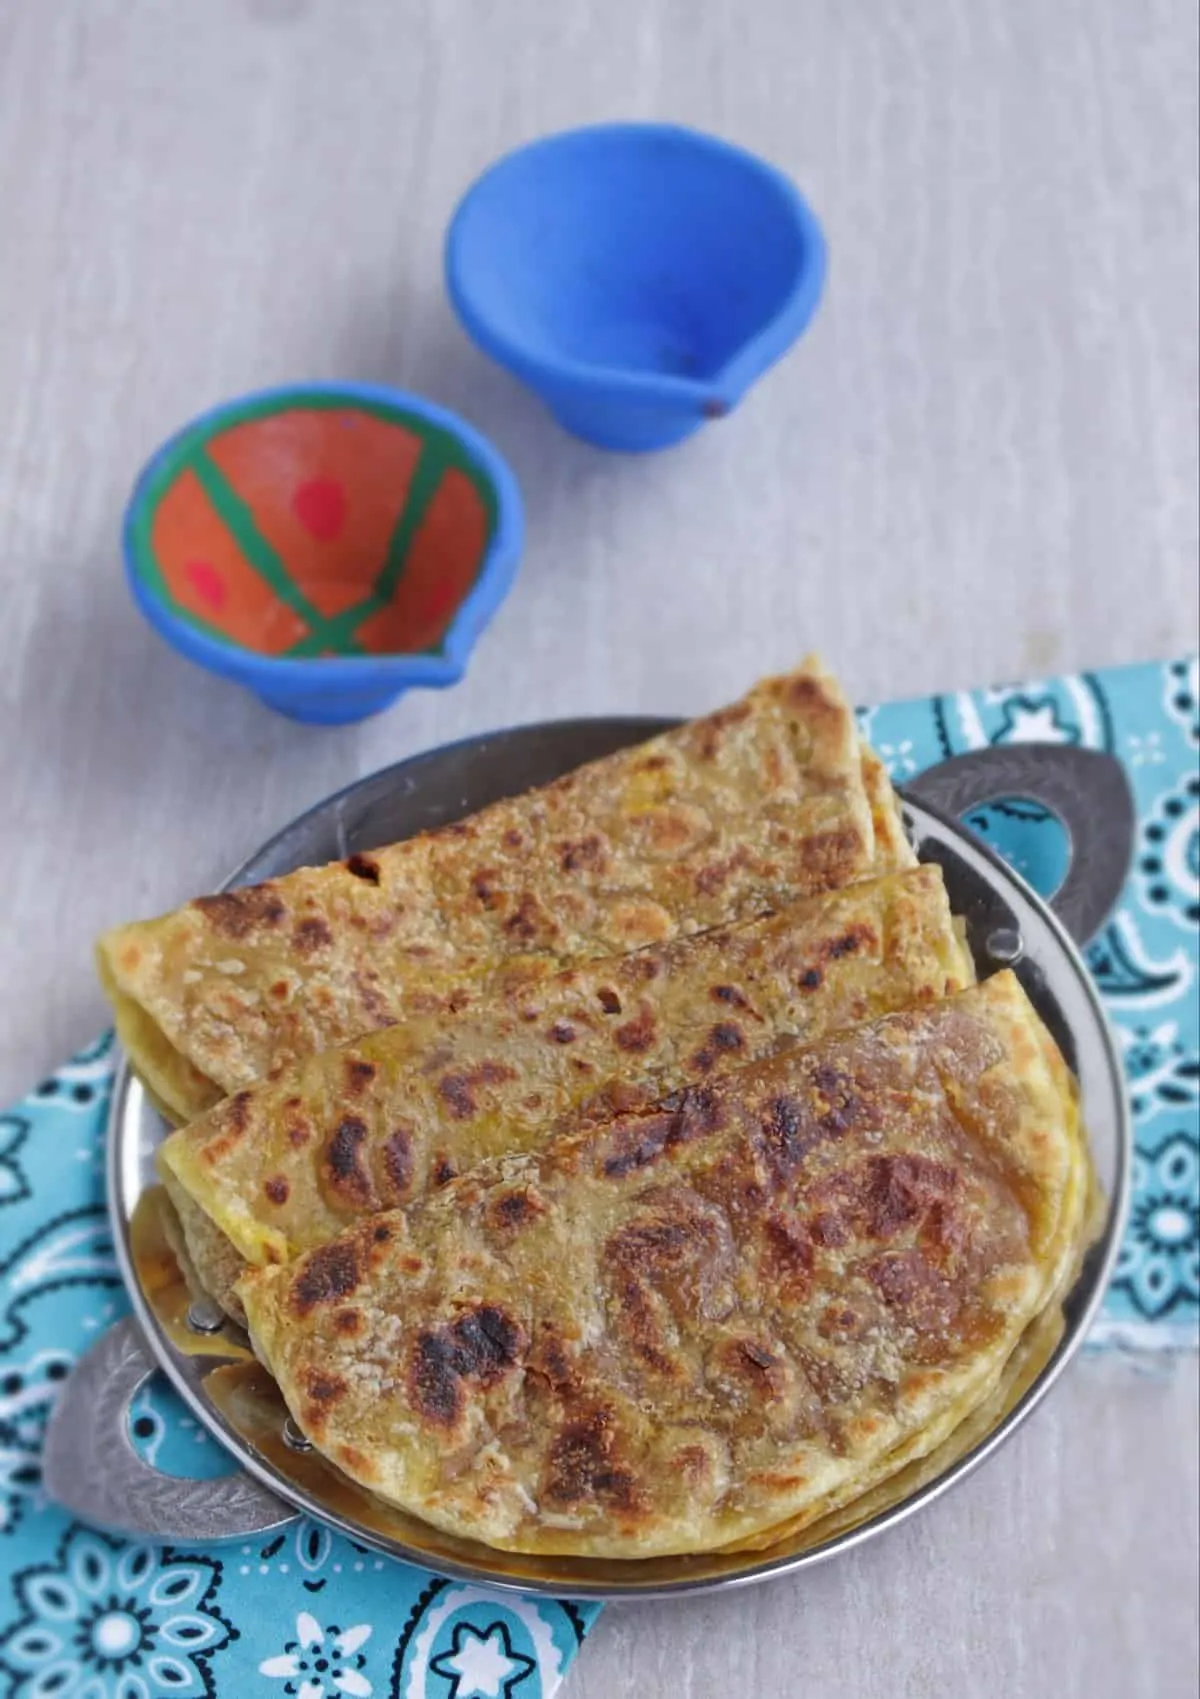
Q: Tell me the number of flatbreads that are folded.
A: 3